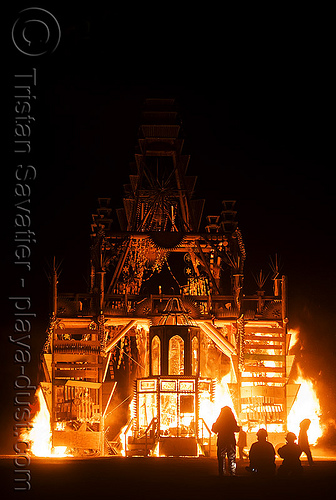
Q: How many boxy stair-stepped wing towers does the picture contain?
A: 2